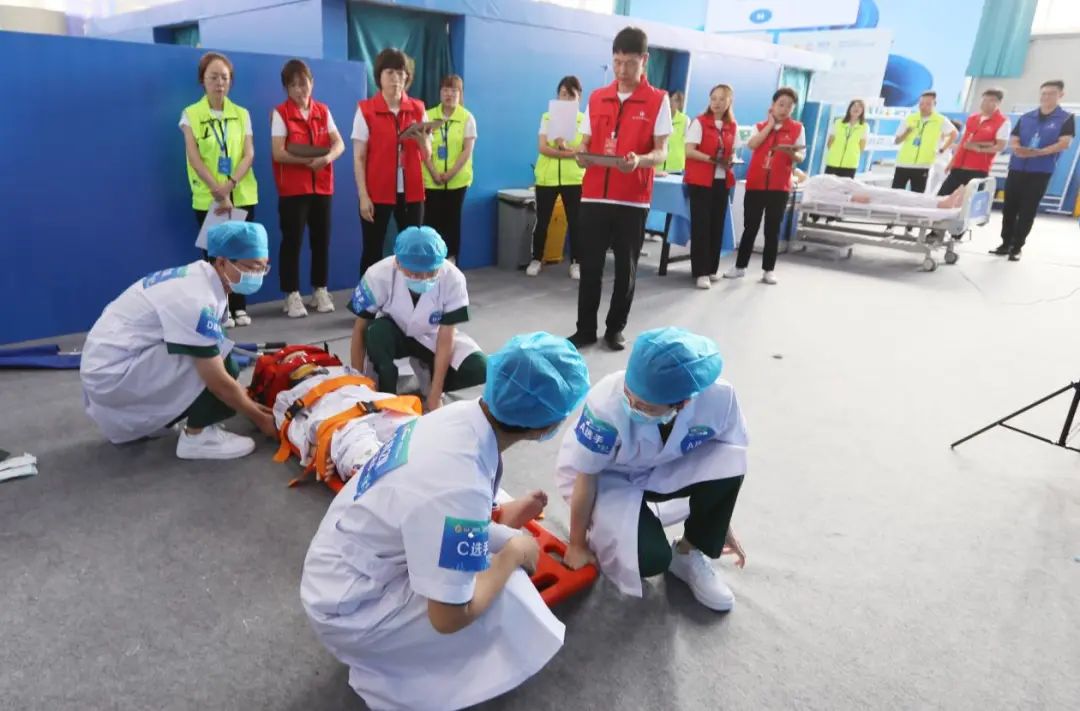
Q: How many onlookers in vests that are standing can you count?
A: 13